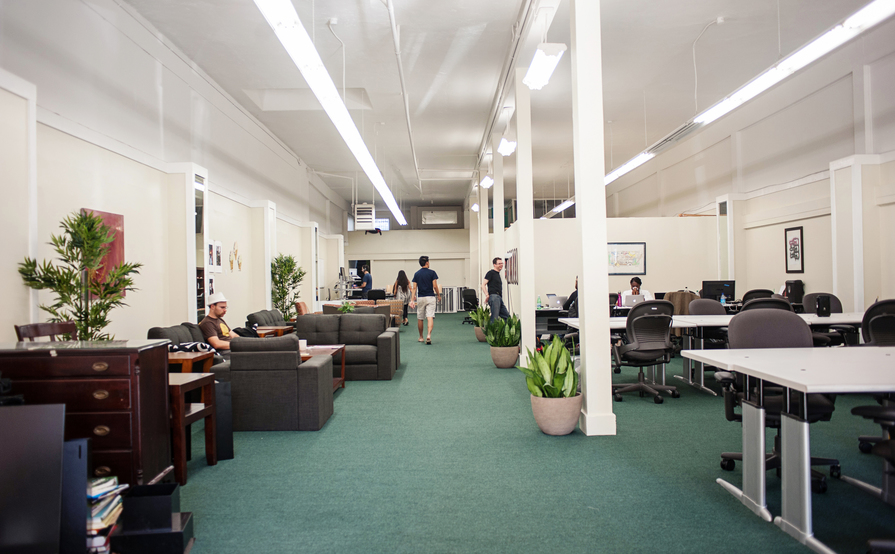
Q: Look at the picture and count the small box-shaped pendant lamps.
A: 4